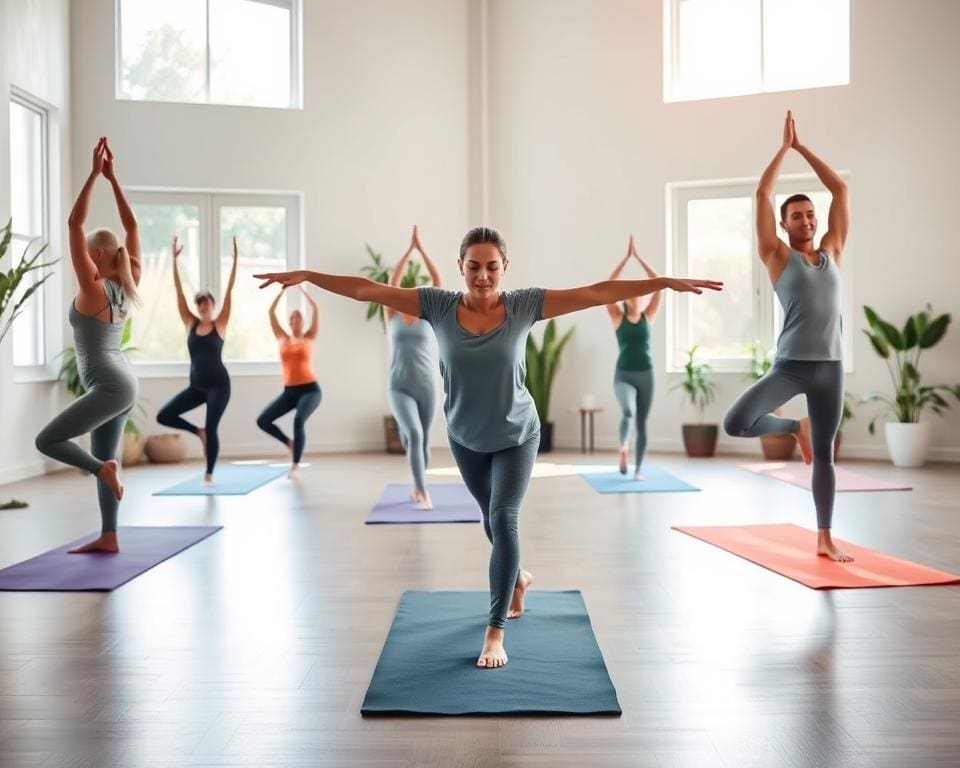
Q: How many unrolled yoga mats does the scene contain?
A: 7